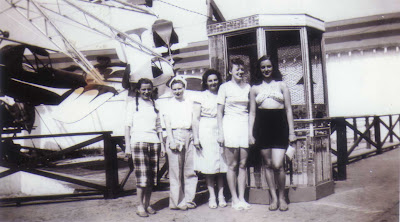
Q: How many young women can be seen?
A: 5